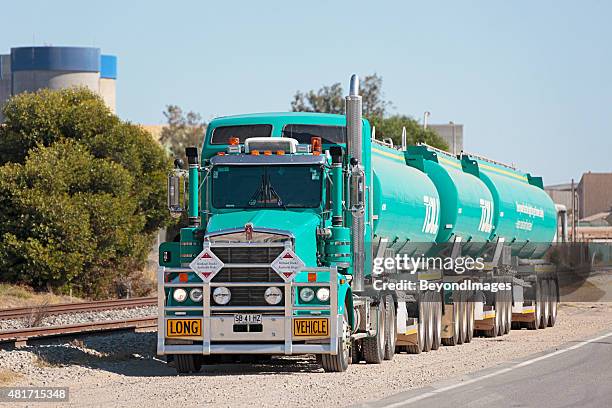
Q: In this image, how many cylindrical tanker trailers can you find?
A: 3